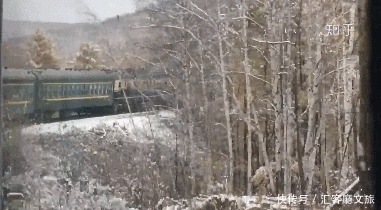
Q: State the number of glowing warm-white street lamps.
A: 0